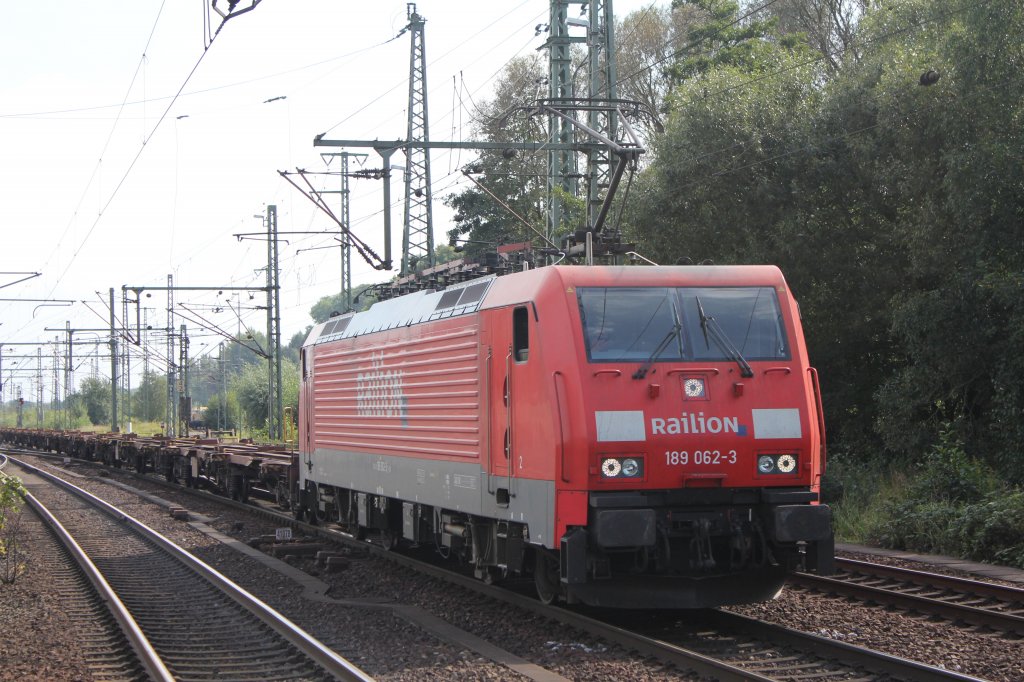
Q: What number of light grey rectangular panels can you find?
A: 2